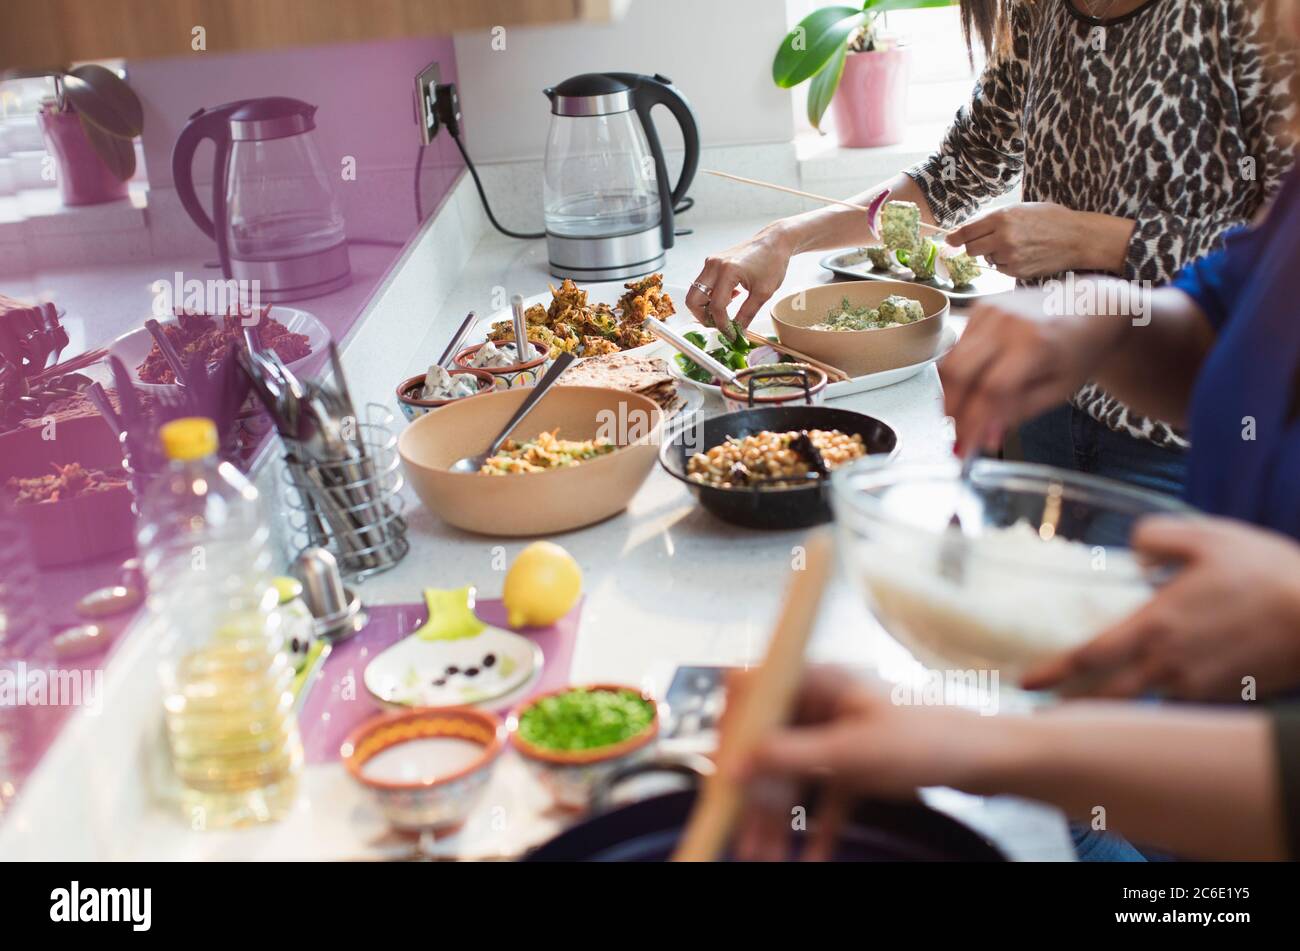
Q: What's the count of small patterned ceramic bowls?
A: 5